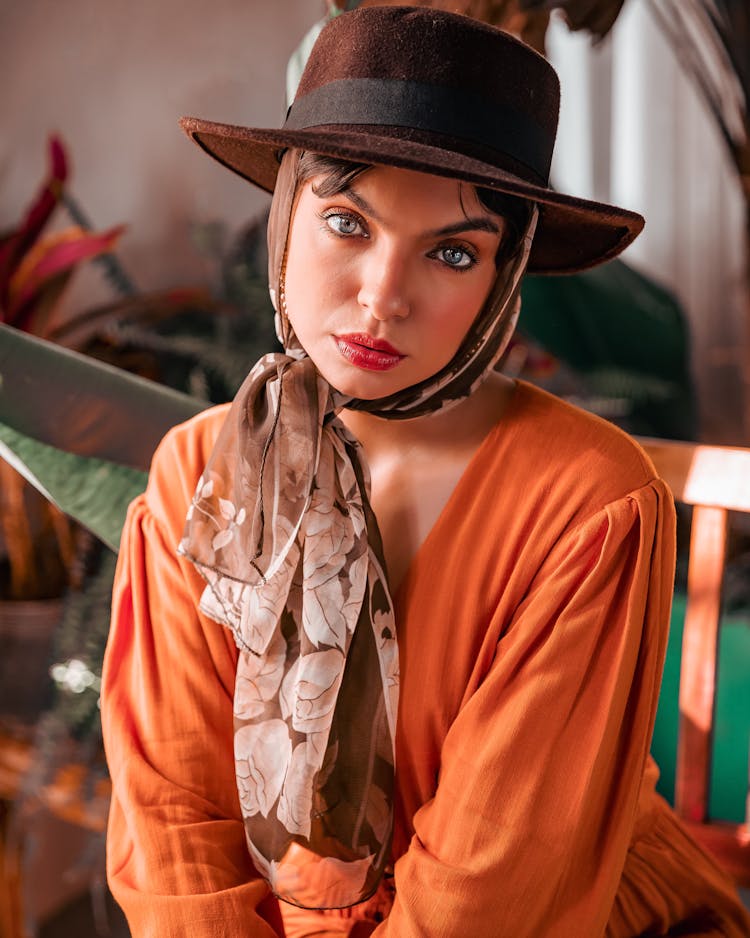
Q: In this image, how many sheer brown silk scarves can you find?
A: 1